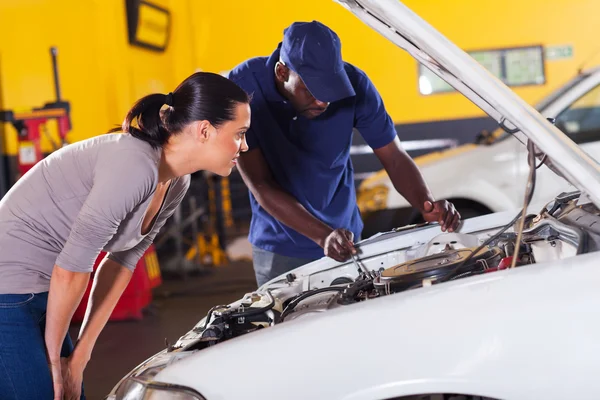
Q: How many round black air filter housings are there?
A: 1